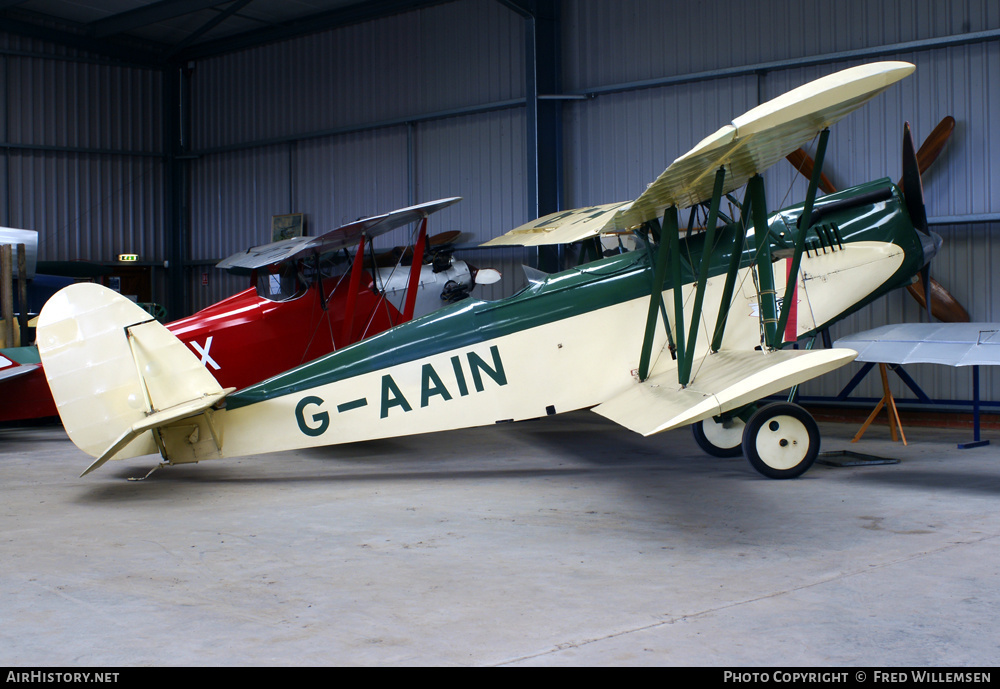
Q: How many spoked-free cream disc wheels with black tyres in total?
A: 2